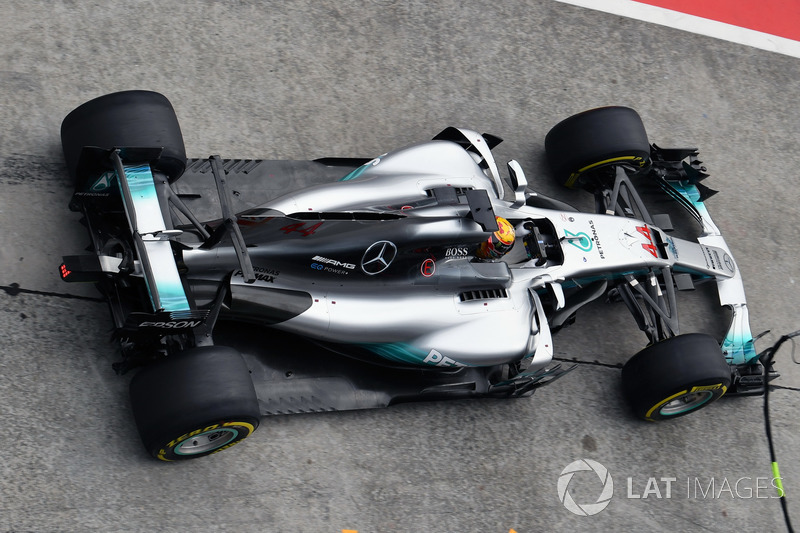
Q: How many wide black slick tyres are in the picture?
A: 4